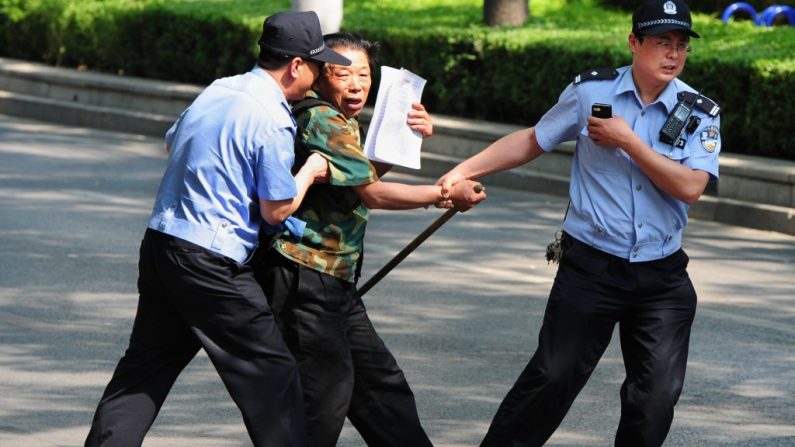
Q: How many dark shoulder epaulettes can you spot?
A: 2